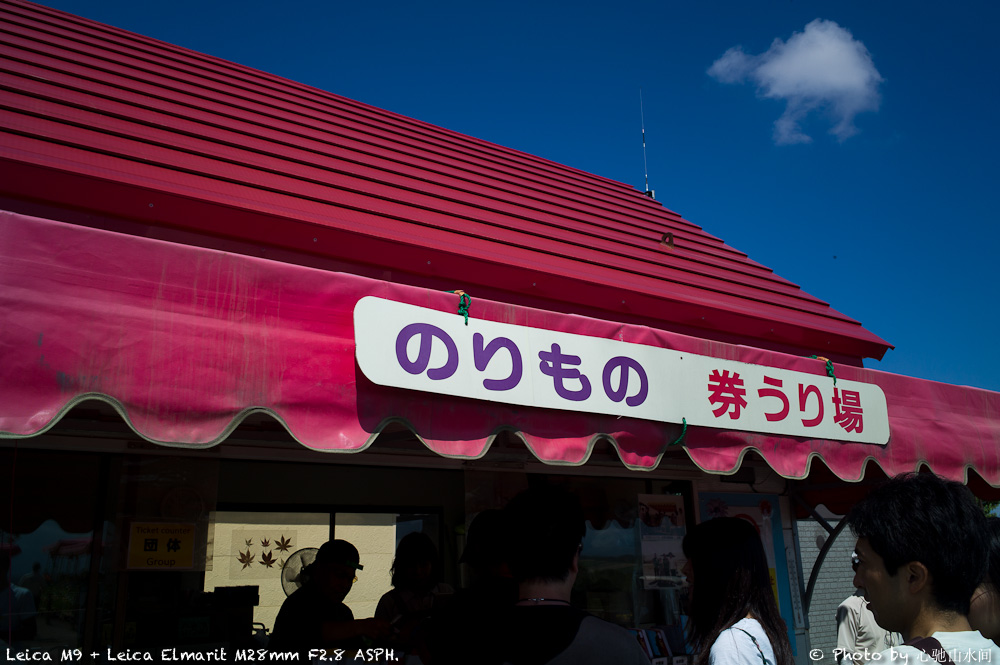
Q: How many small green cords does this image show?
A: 3